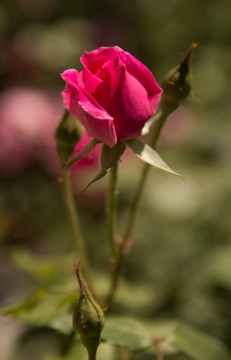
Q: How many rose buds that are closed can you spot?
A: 3